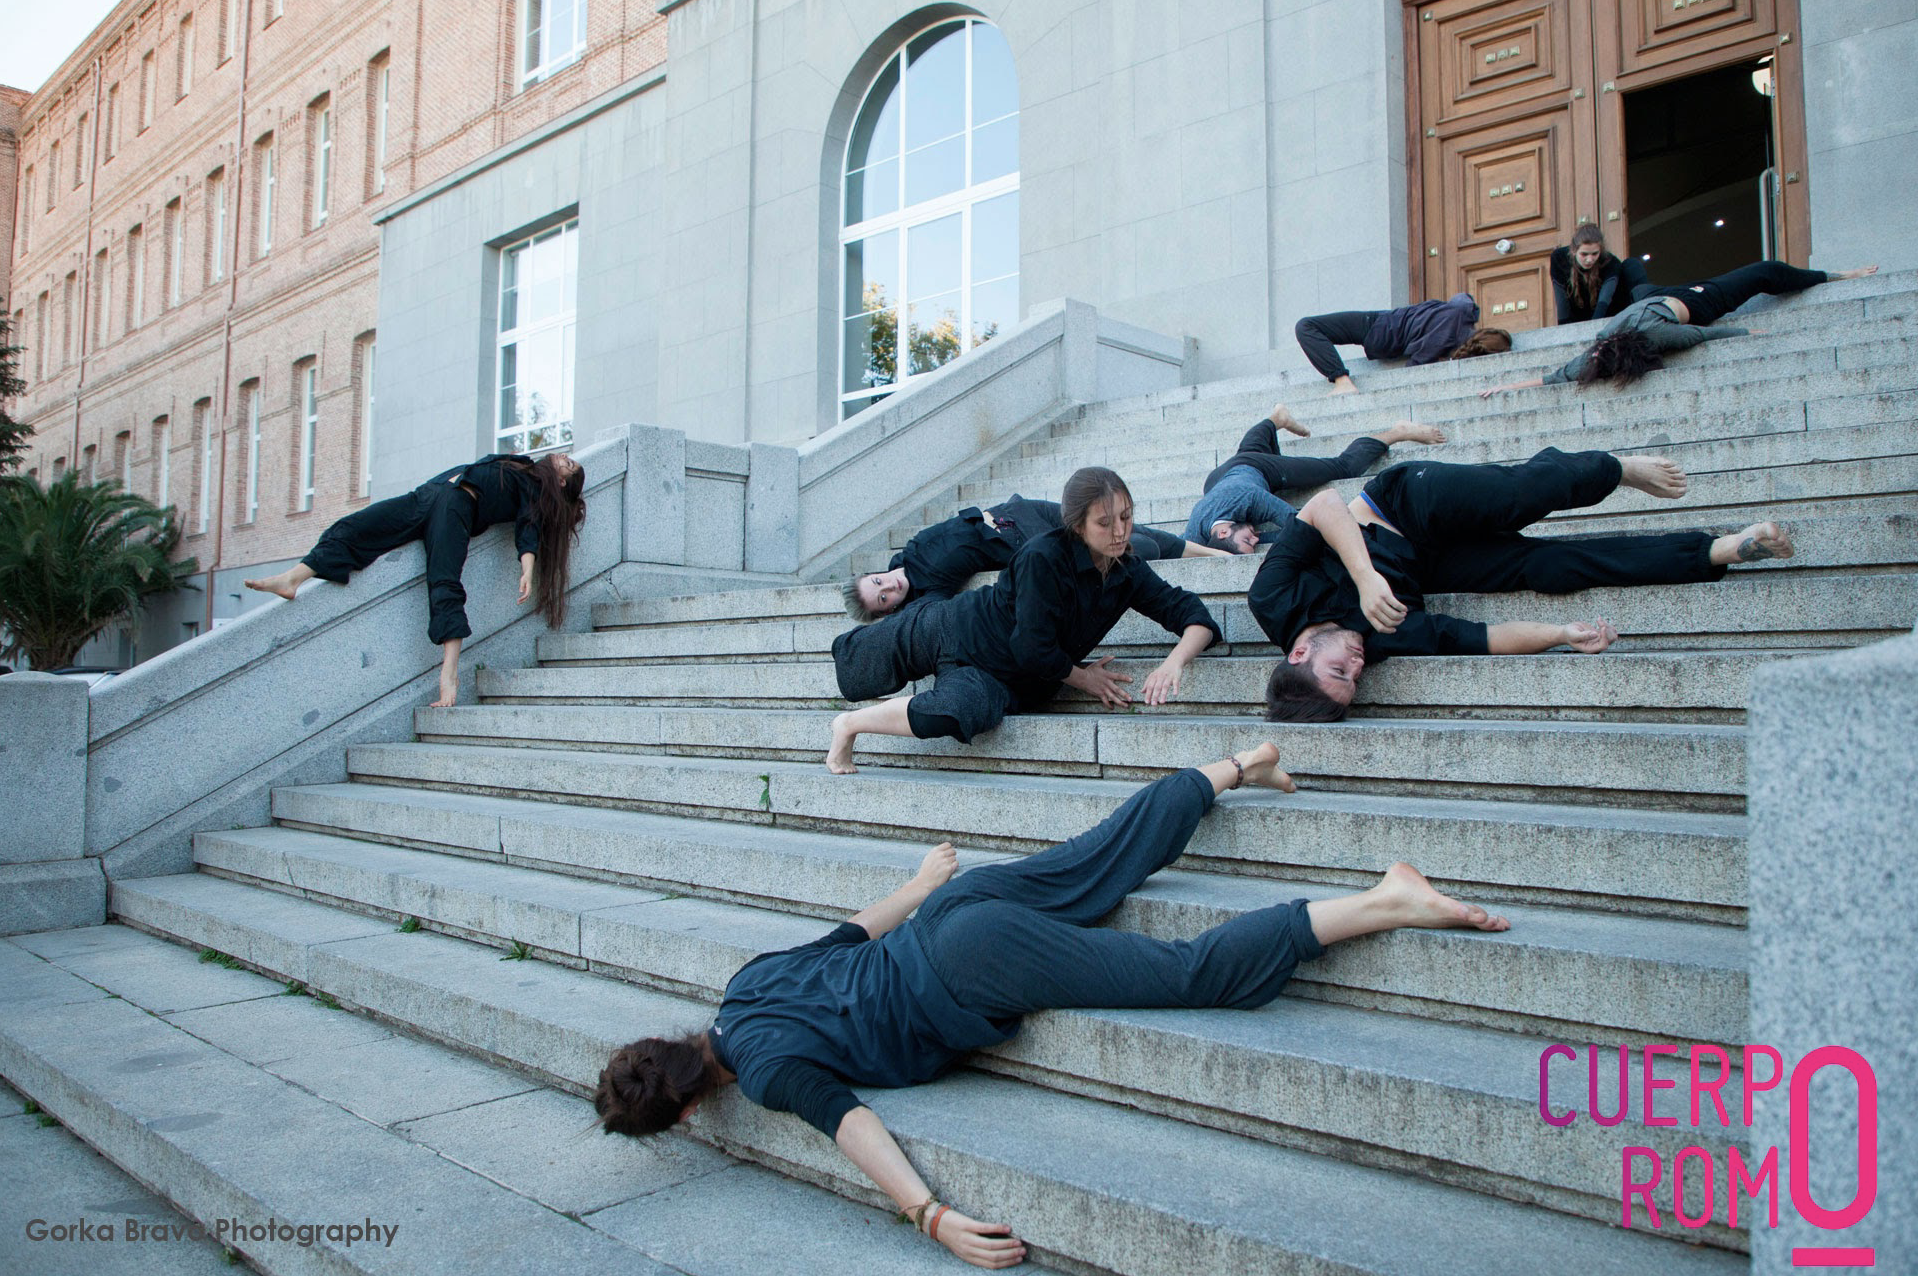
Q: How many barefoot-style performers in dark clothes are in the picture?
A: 9